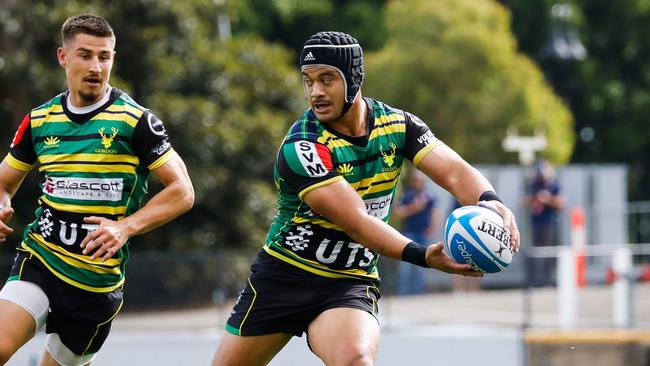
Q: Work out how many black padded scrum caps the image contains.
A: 1